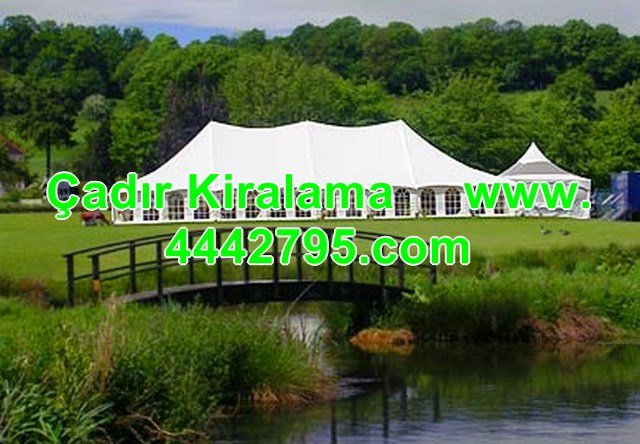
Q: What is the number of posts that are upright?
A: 14